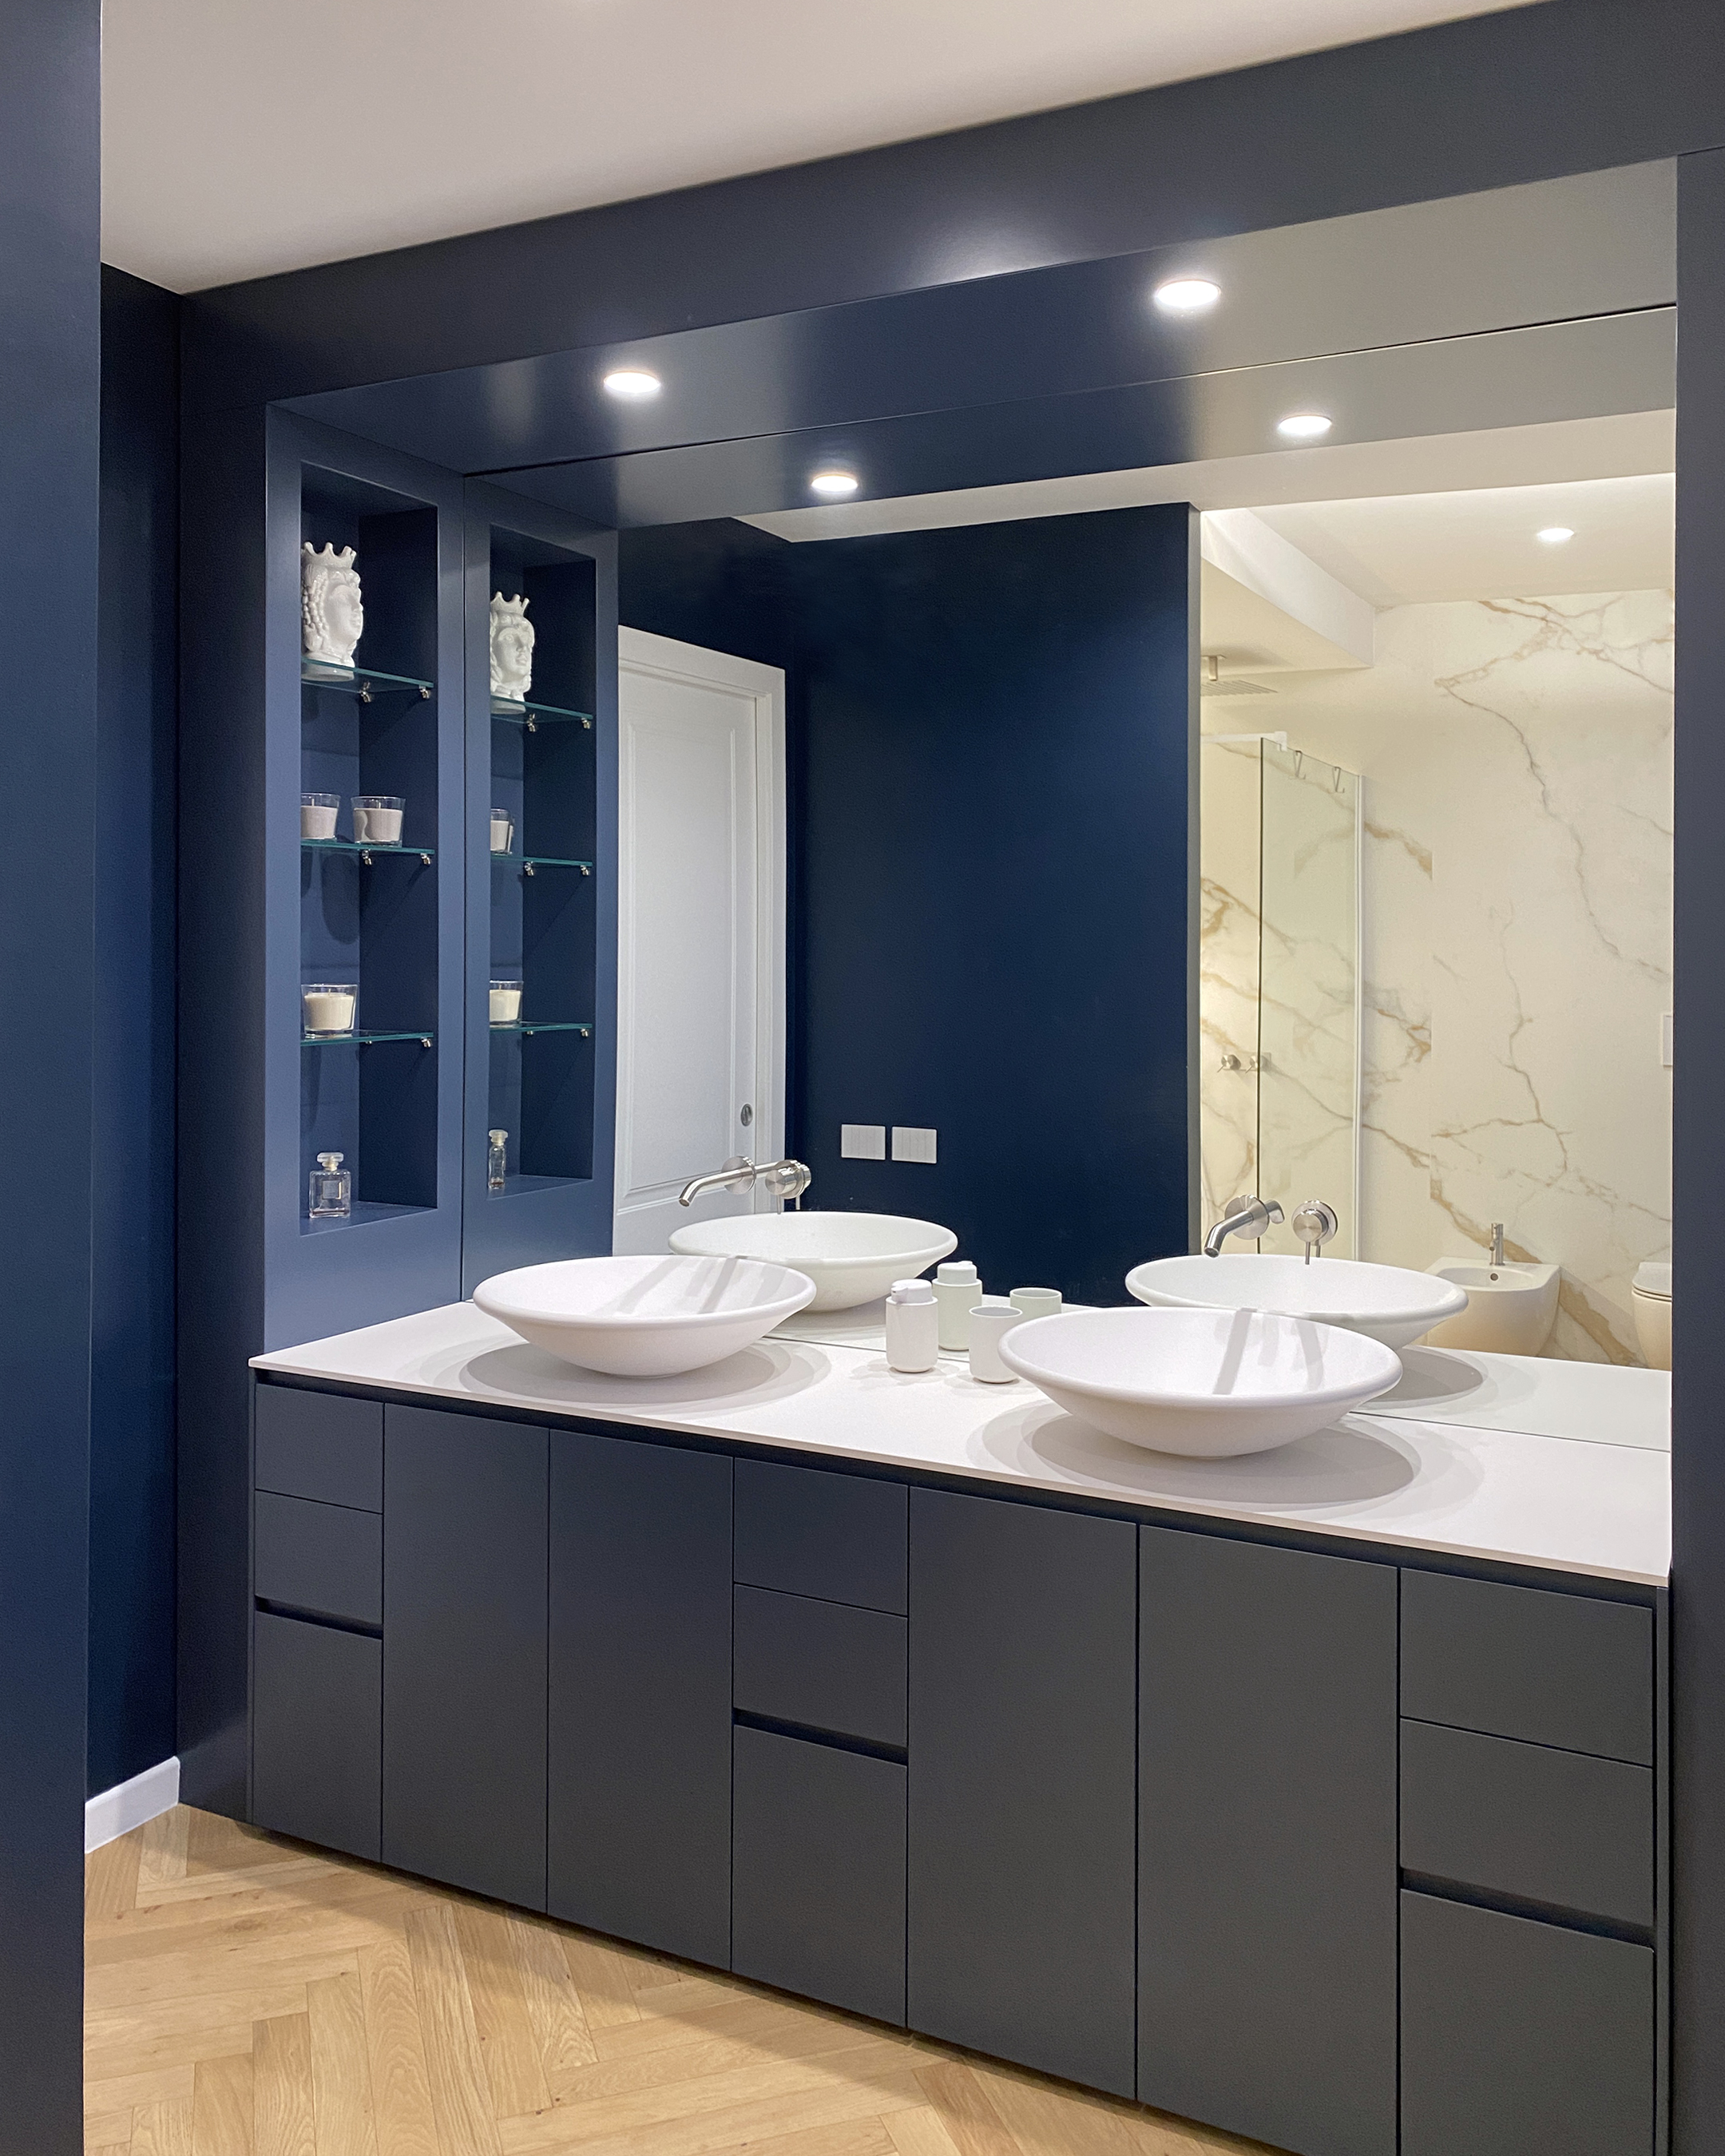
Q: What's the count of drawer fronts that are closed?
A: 9